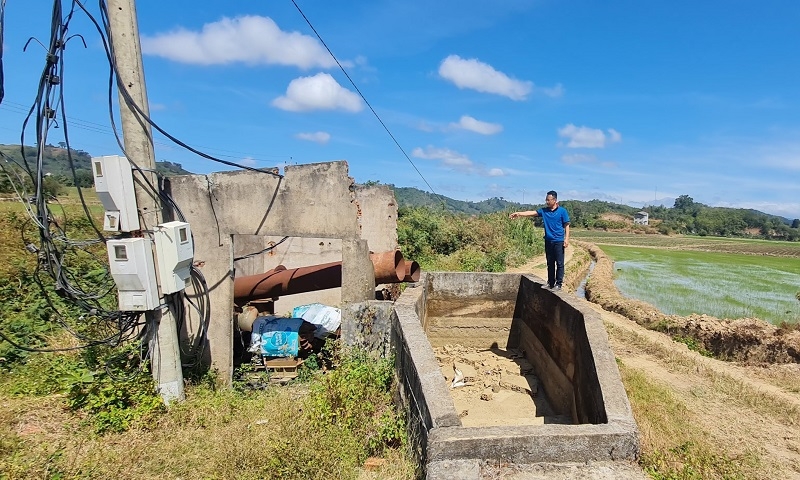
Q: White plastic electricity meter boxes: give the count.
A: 3